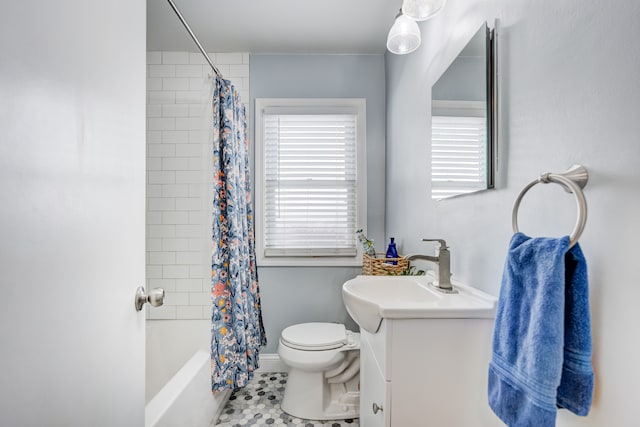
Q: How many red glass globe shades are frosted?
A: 0